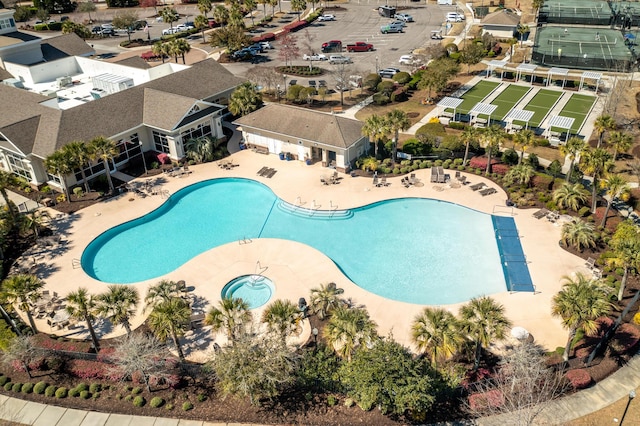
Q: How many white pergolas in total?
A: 8